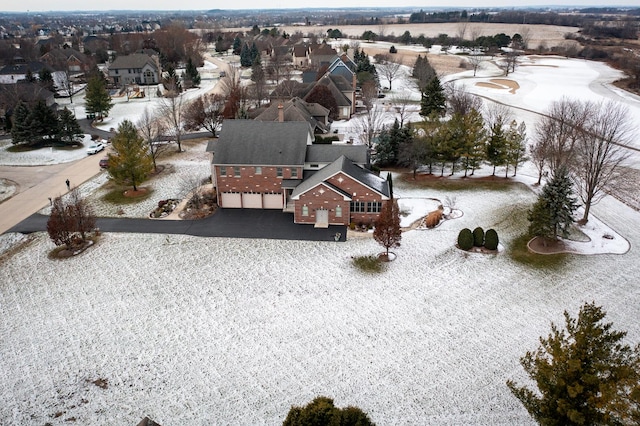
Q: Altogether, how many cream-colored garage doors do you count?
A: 3